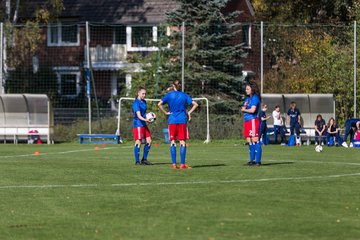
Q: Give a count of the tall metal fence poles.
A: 5